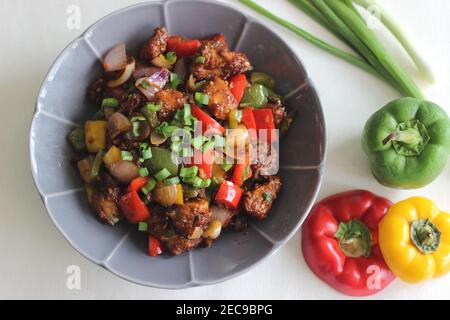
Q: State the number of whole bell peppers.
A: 3